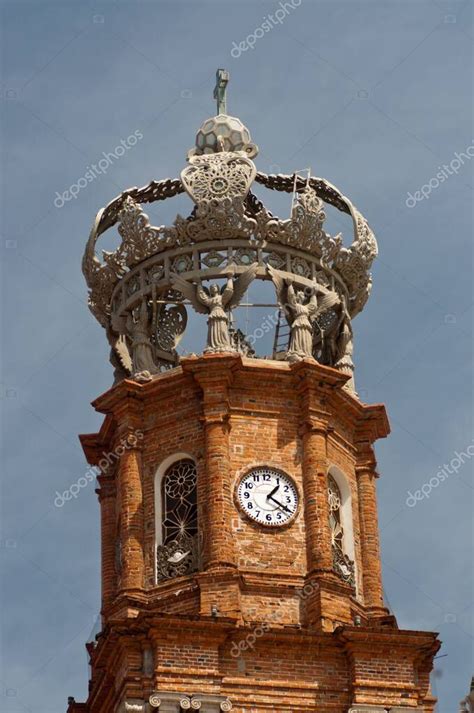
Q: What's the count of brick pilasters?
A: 5